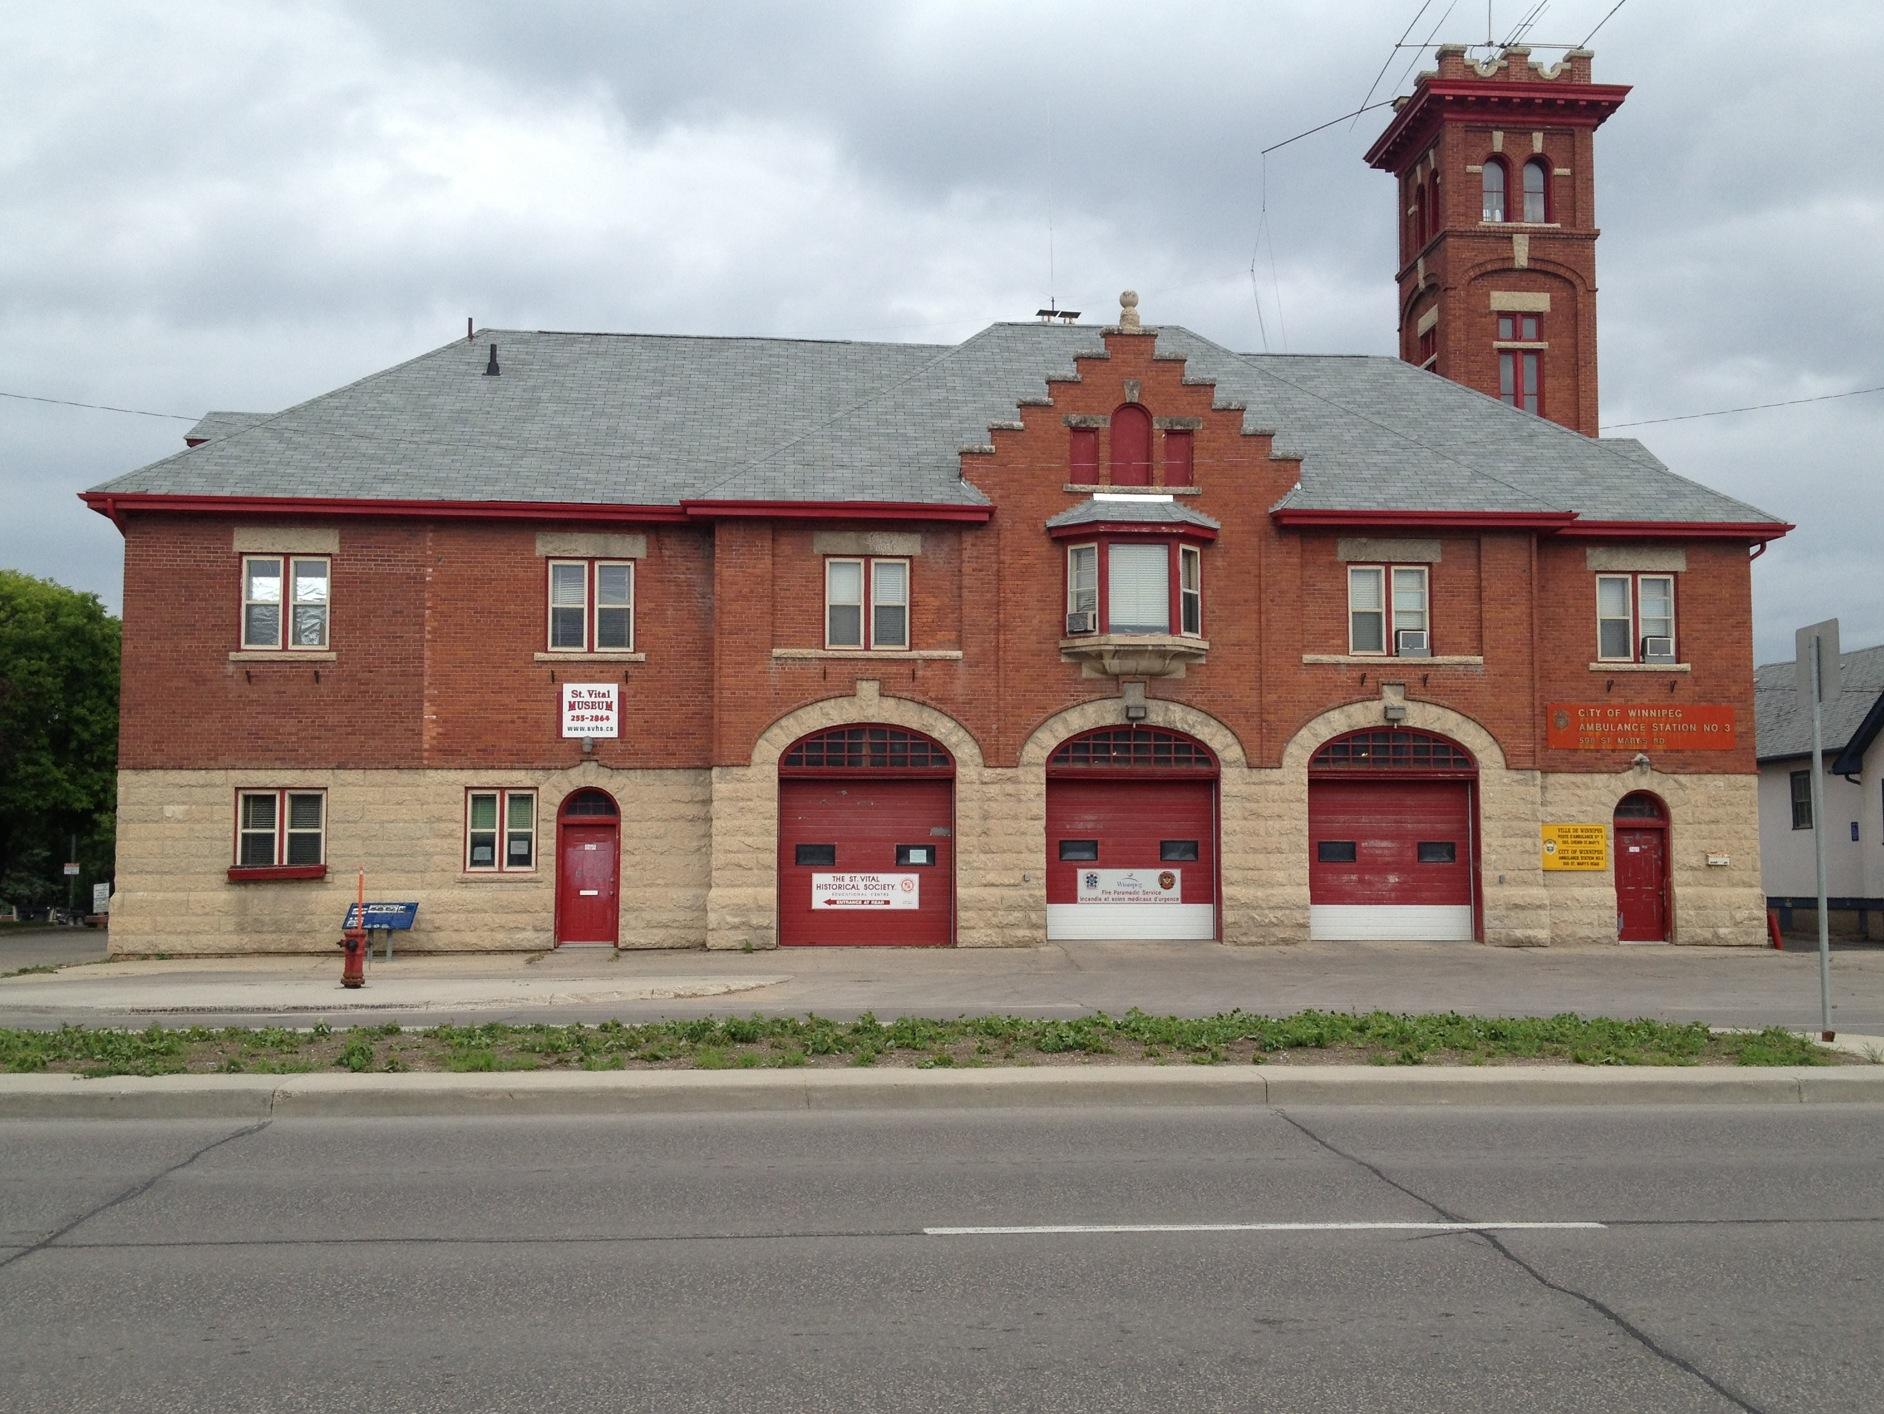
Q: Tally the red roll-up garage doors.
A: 3